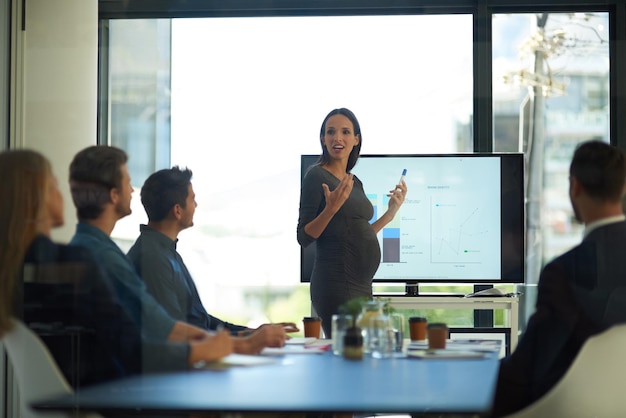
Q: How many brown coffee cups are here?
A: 3